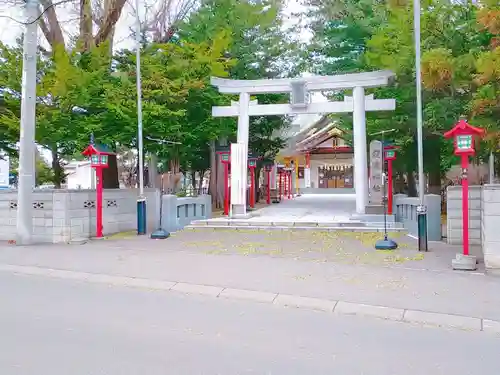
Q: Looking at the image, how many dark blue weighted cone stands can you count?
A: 2